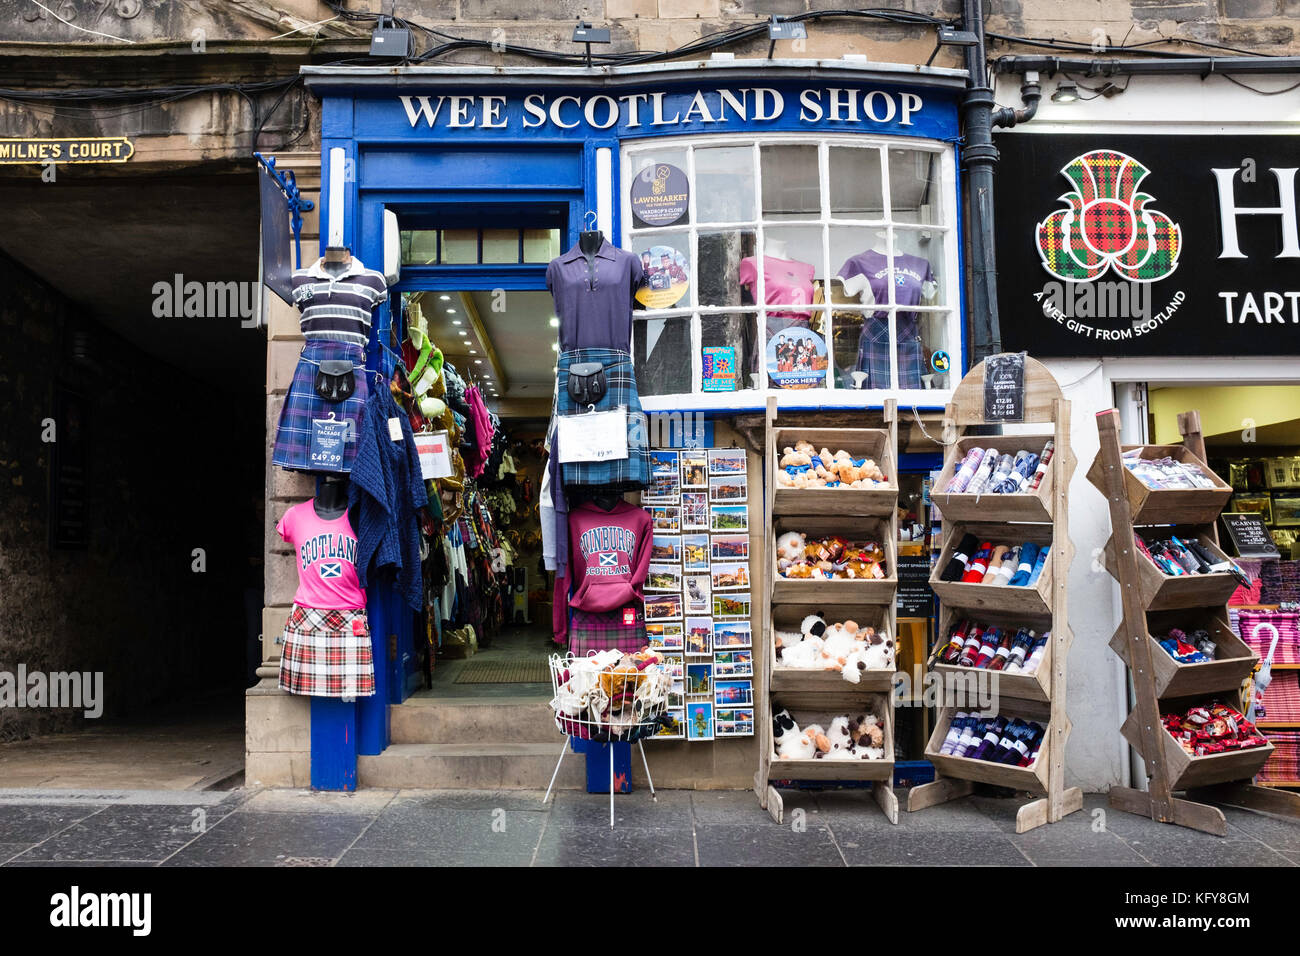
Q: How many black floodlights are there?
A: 4